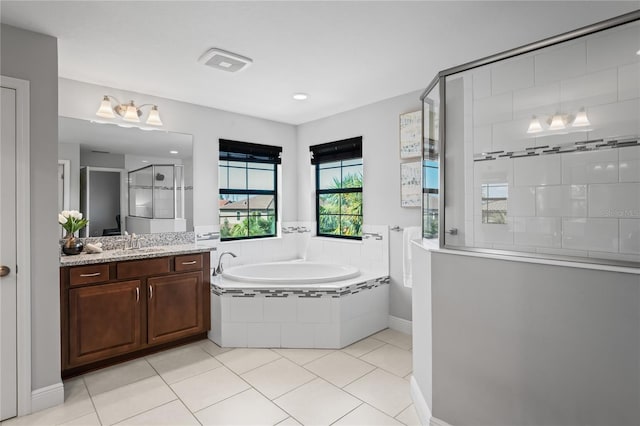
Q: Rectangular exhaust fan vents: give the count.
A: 1